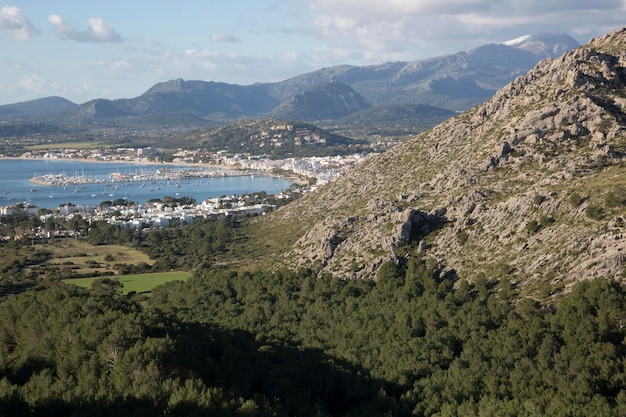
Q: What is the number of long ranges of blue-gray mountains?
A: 1